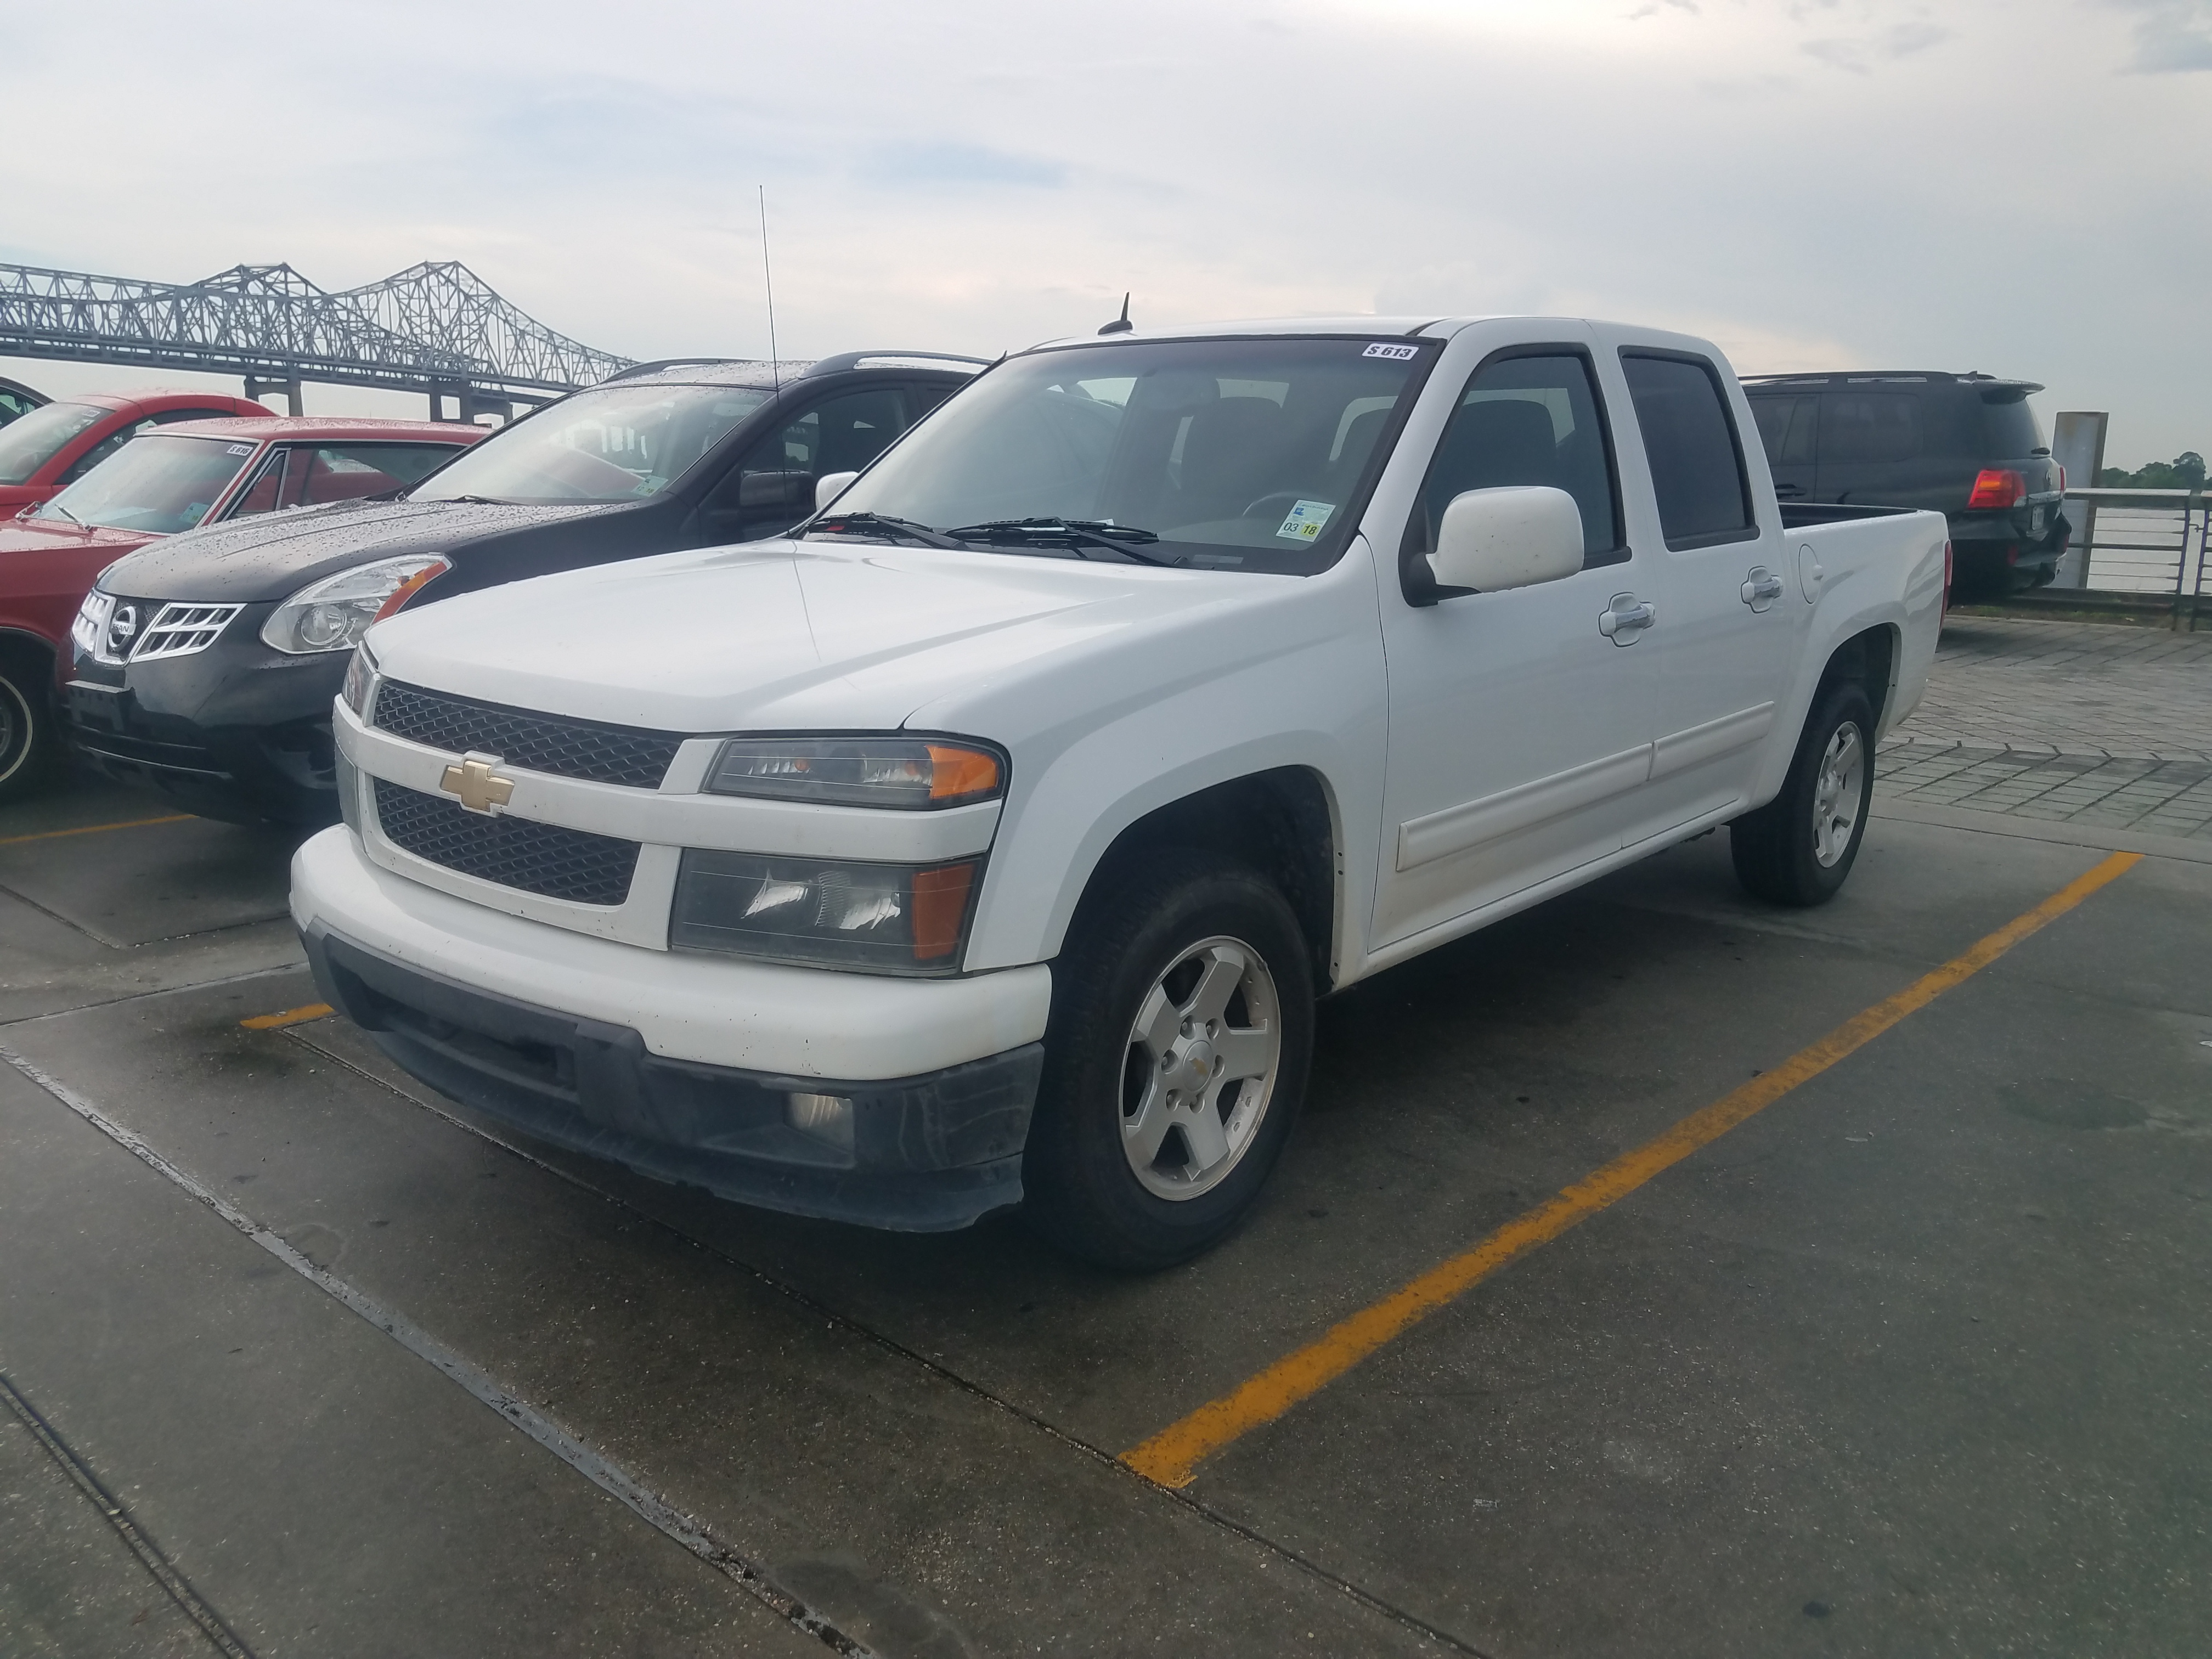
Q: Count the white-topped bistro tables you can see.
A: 0